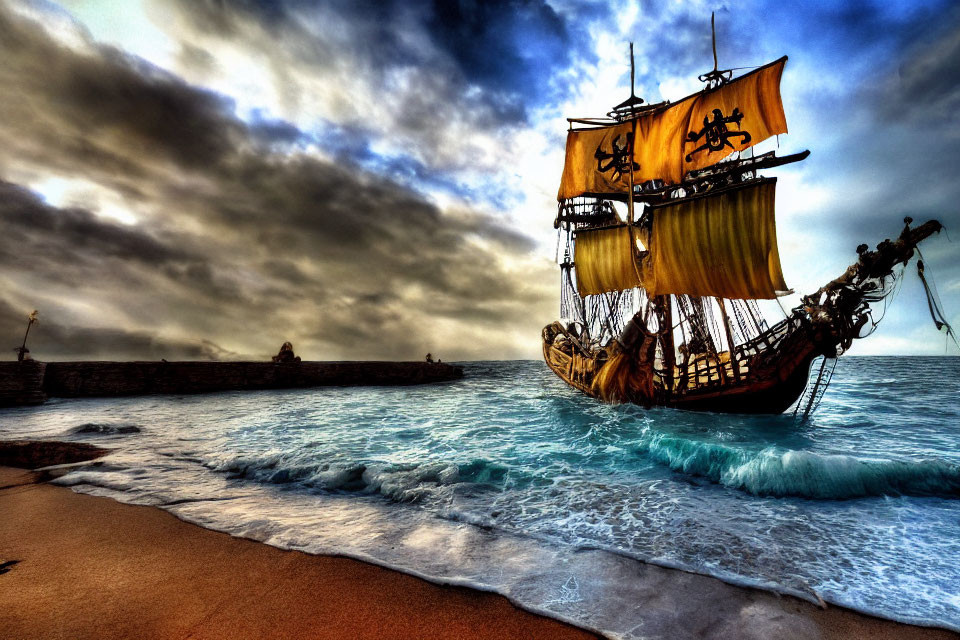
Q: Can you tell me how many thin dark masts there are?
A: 2